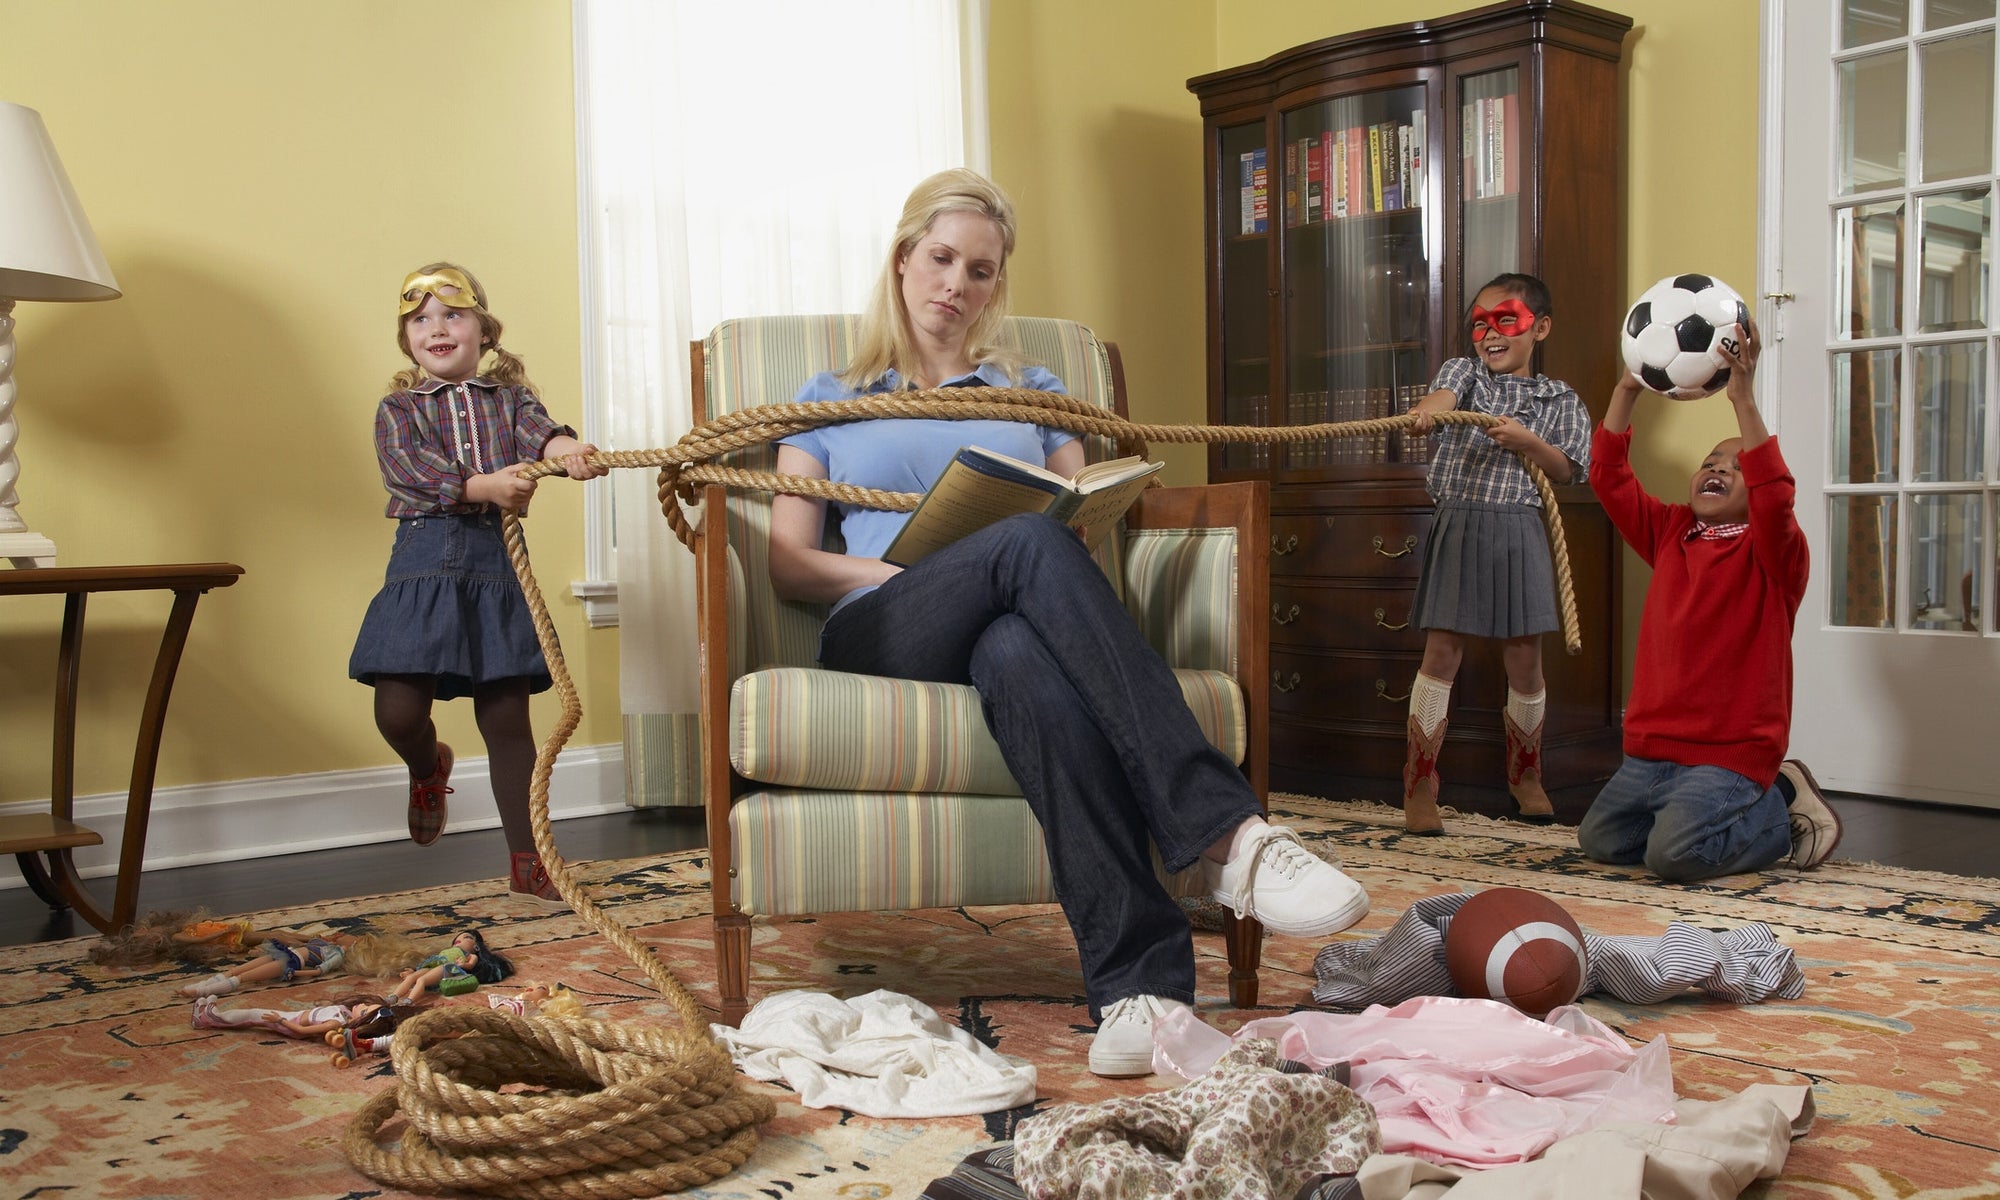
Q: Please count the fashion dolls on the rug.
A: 5